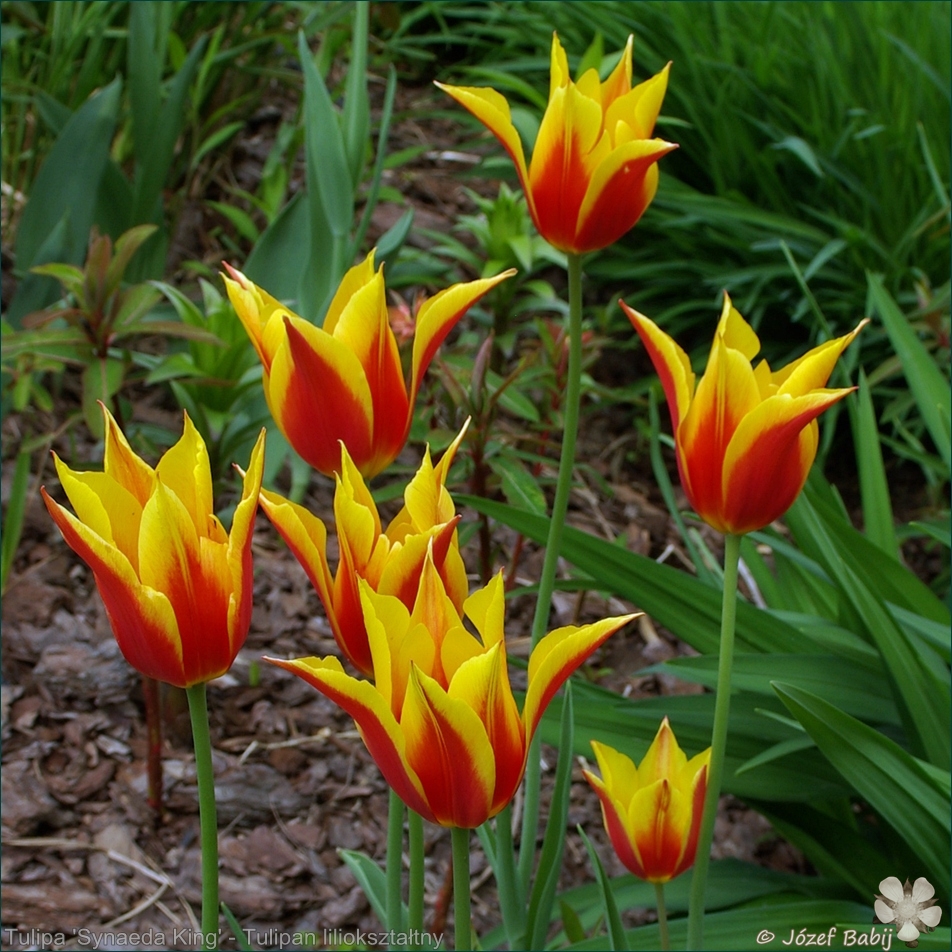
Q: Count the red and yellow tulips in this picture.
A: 7